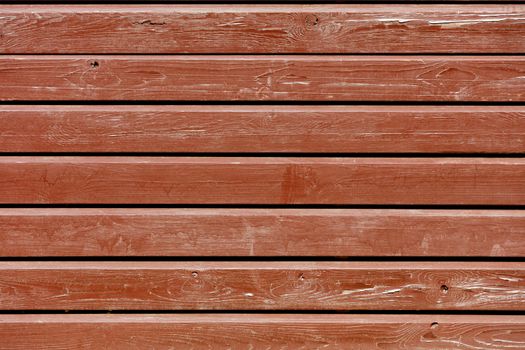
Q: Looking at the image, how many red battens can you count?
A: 7